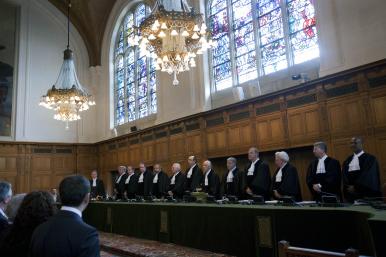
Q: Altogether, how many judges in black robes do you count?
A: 13